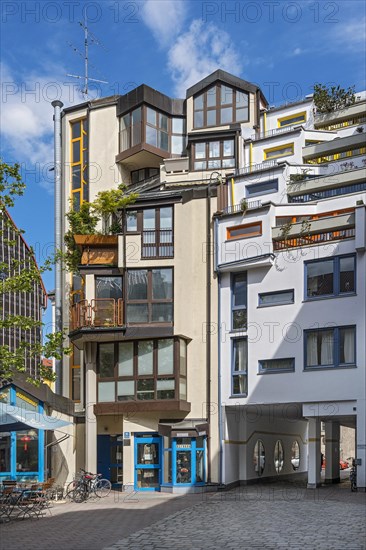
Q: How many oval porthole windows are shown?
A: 3